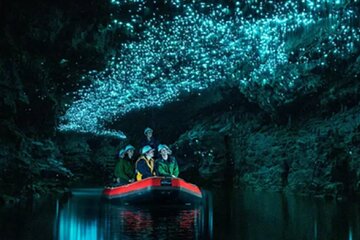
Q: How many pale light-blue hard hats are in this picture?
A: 5